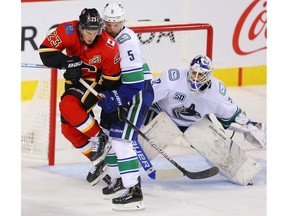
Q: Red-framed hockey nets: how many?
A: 1